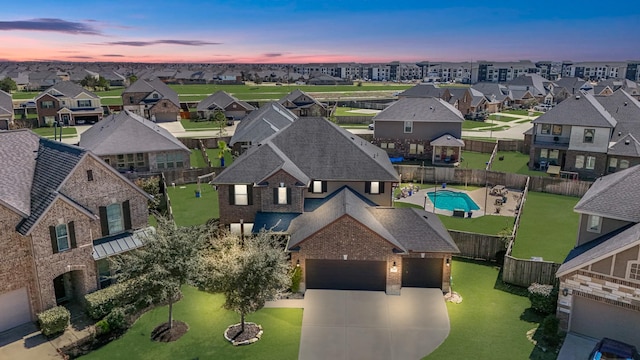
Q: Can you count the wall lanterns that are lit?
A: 3